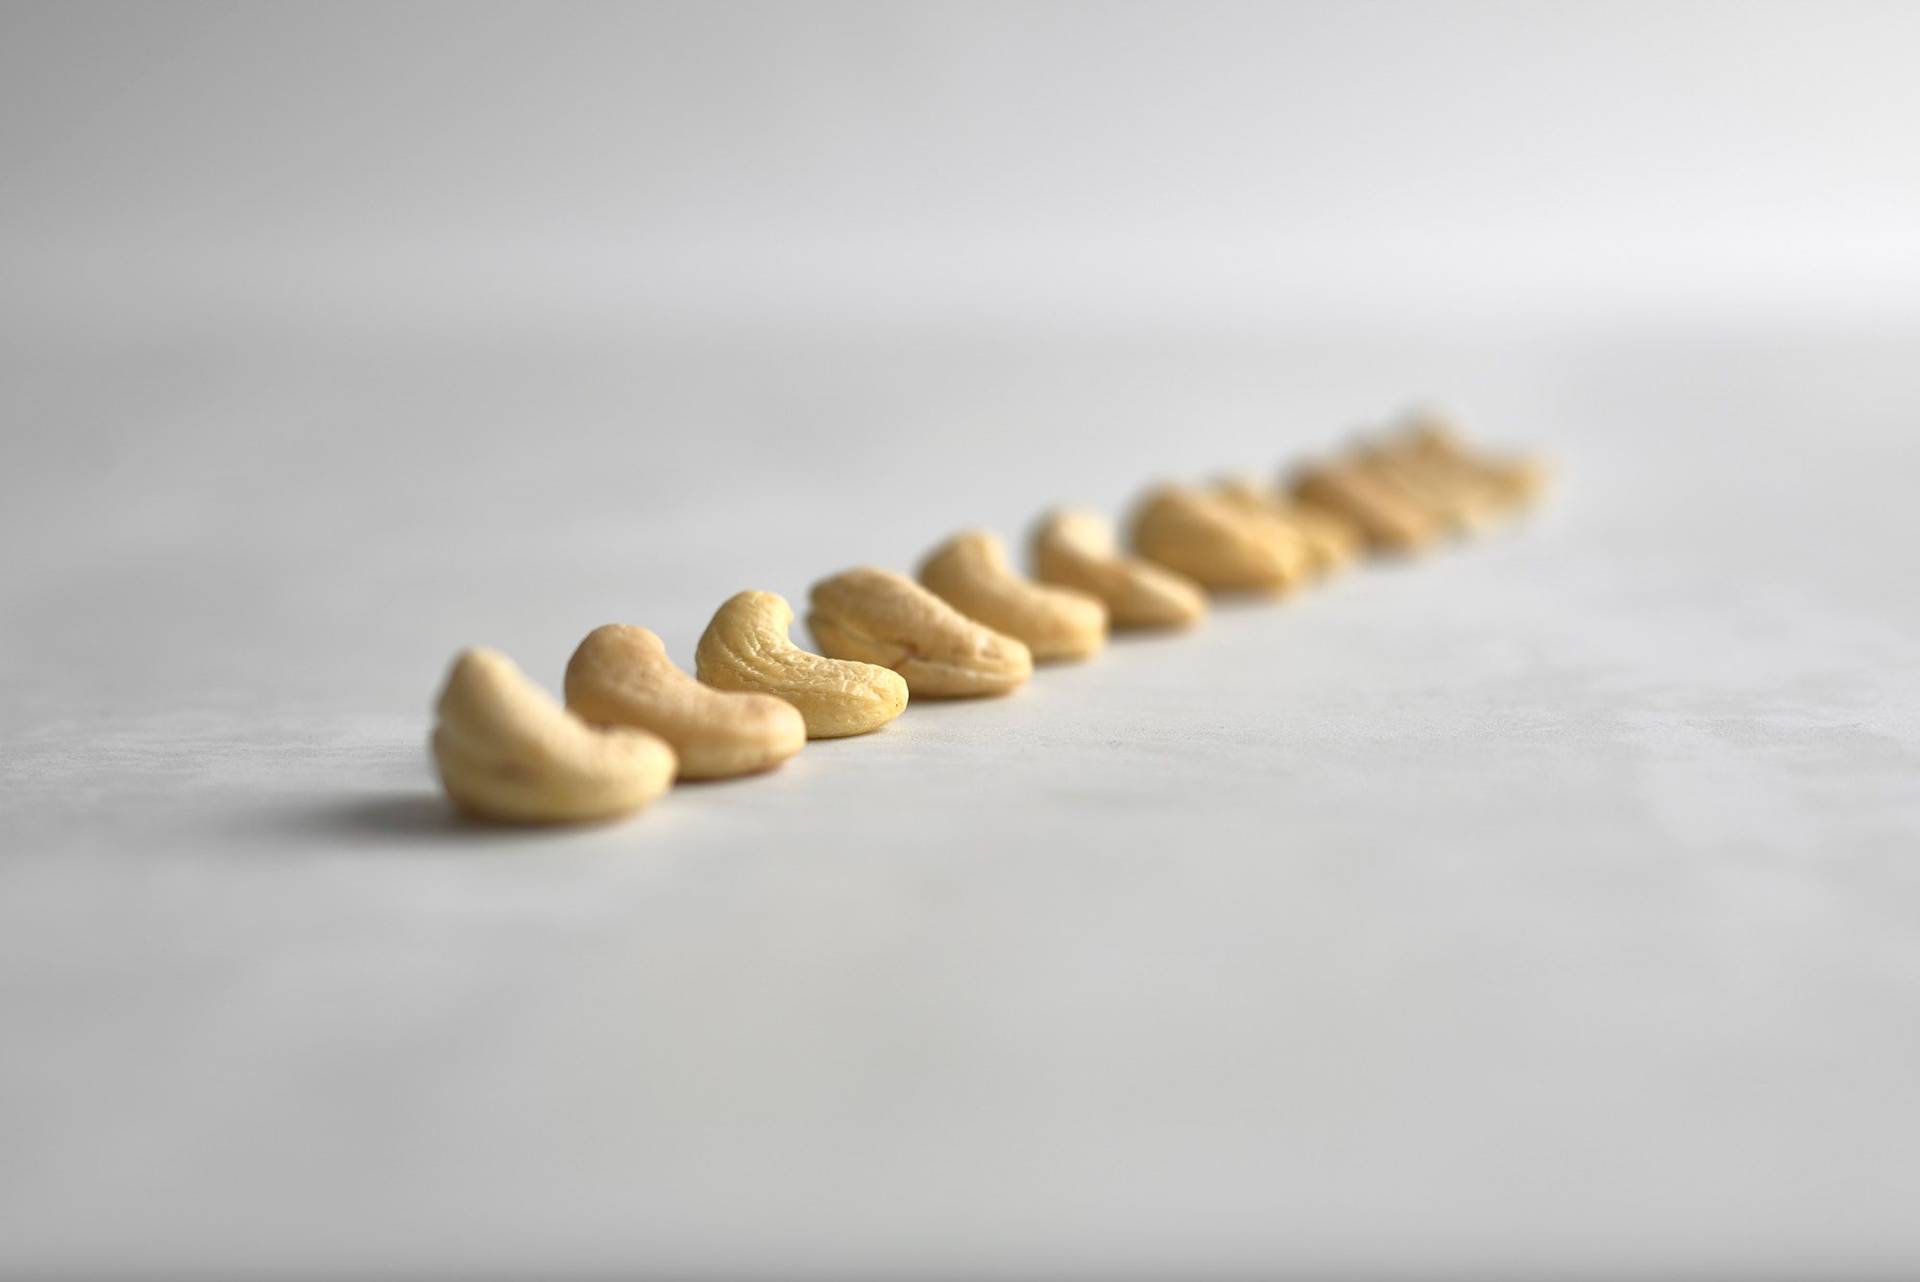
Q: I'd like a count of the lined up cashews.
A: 11